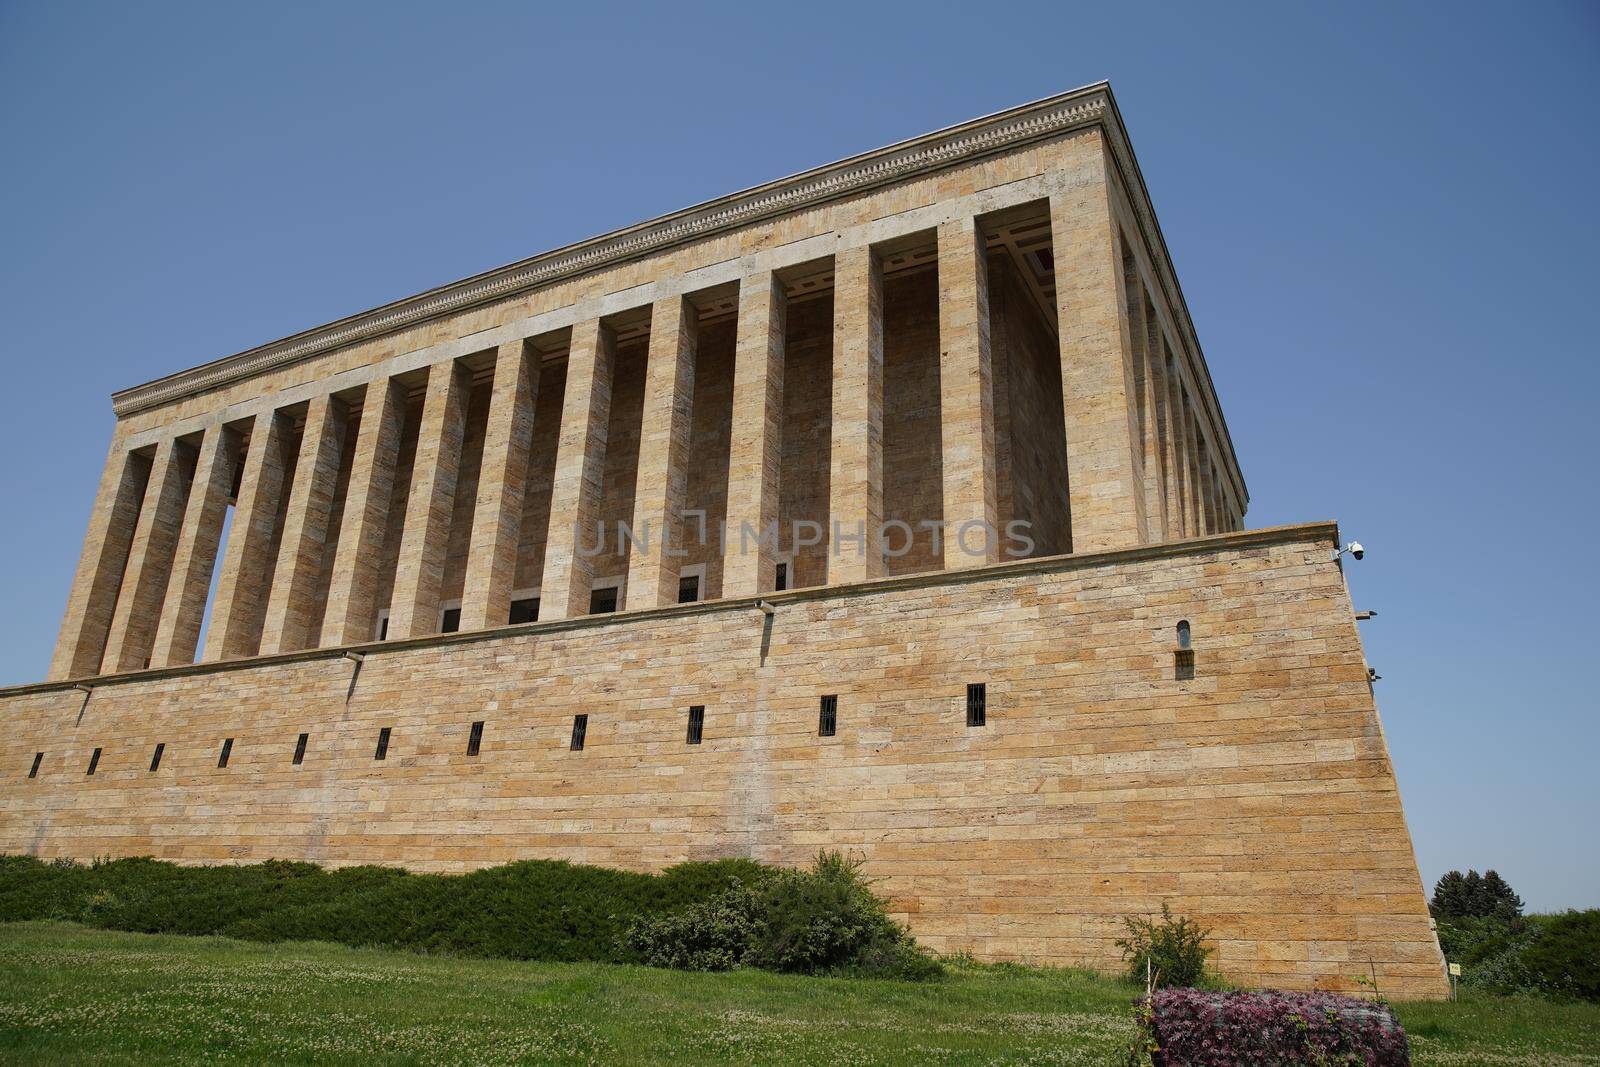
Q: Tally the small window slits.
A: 11